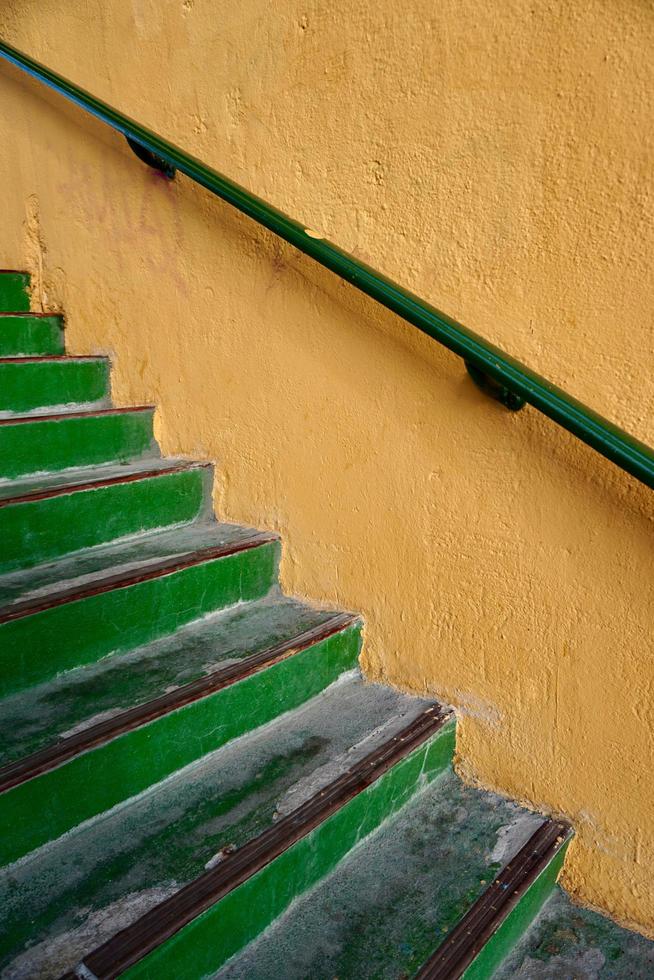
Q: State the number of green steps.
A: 9